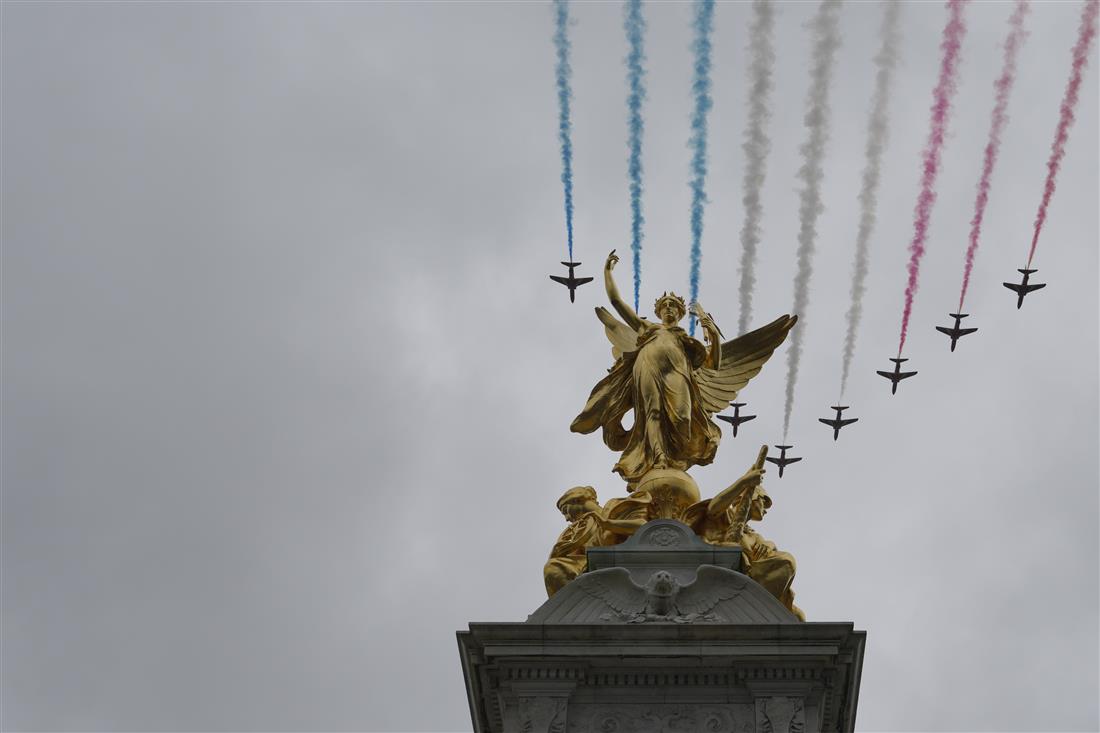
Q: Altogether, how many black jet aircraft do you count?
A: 7